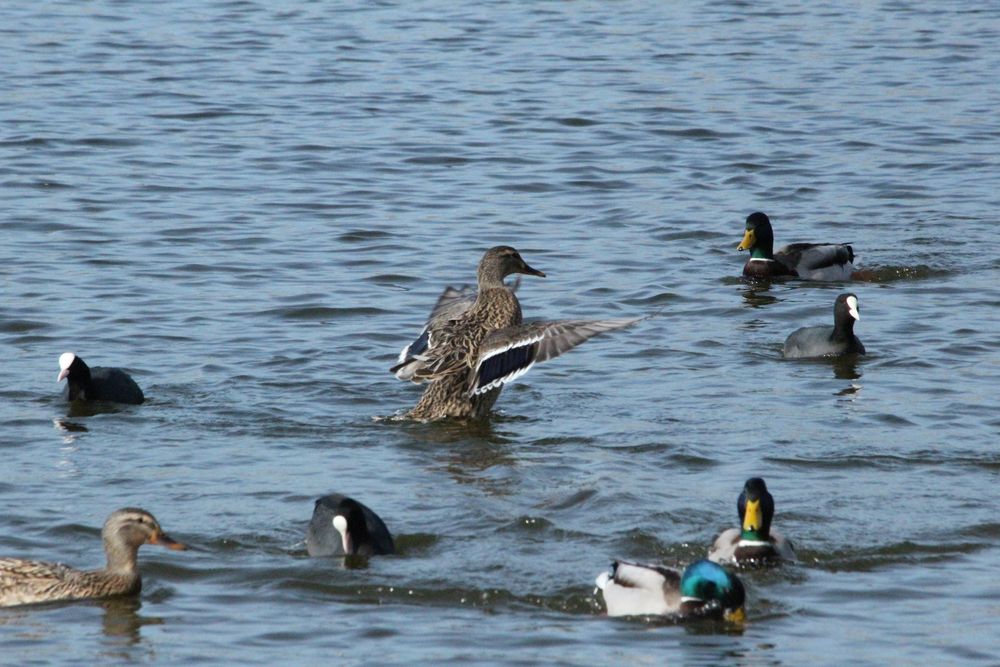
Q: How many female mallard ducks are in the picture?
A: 2